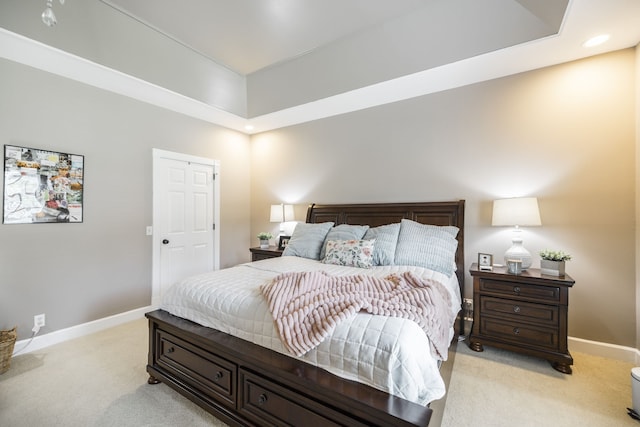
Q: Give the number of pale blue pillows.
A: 4